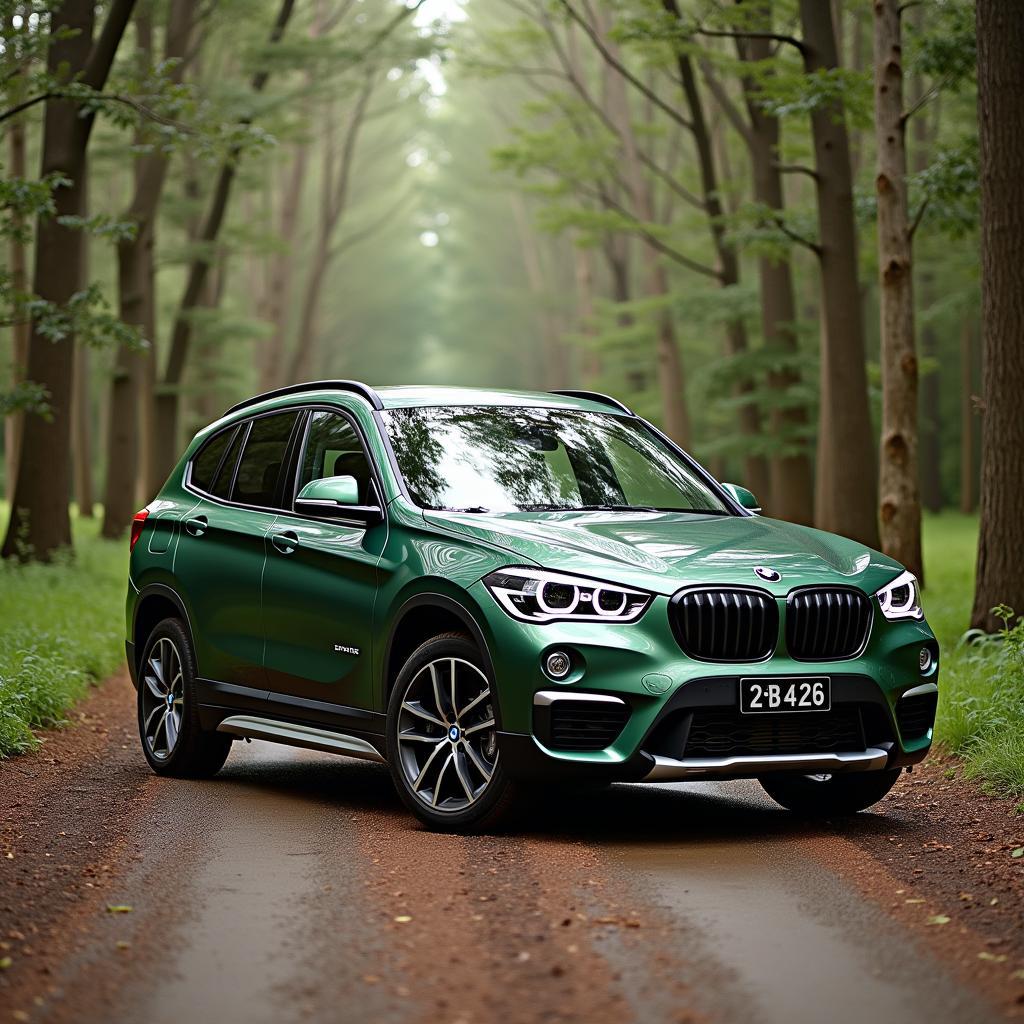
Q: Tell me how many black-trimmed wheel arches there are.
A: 2